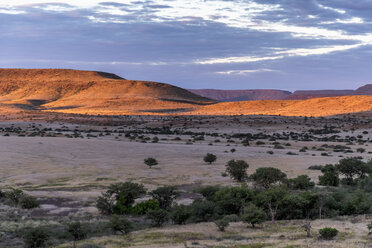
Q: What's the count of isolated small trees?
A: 2